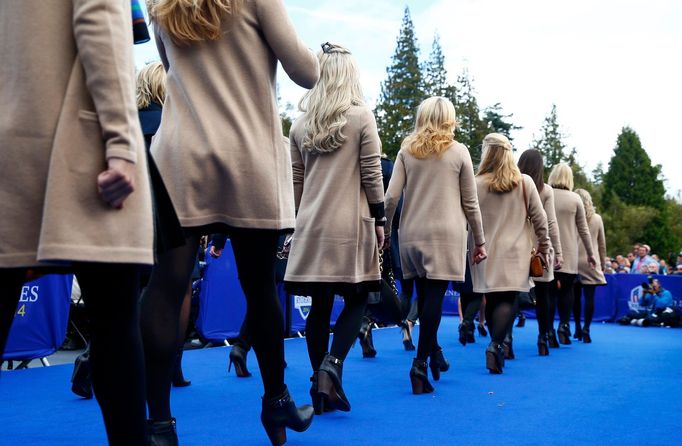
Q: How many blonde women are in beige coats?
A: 6